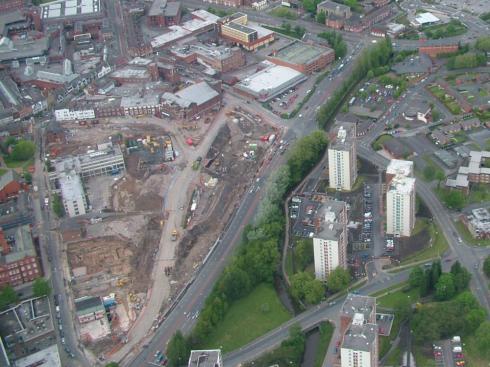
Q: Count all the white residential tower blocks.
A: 4